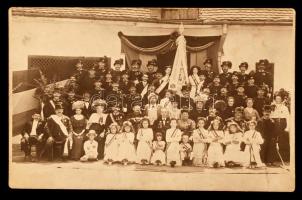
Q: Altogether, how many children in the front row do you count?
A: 11